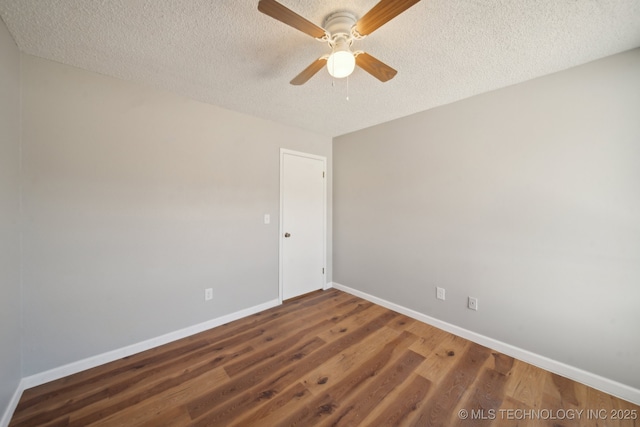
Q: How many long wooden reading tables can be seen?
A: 0